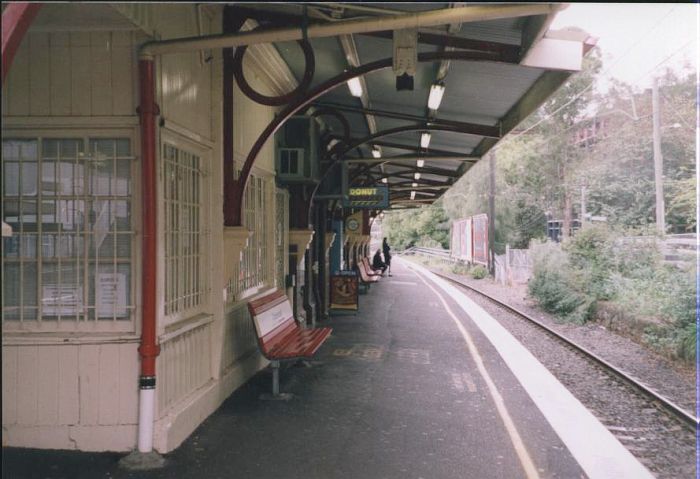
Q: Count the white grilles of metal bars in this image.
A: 3